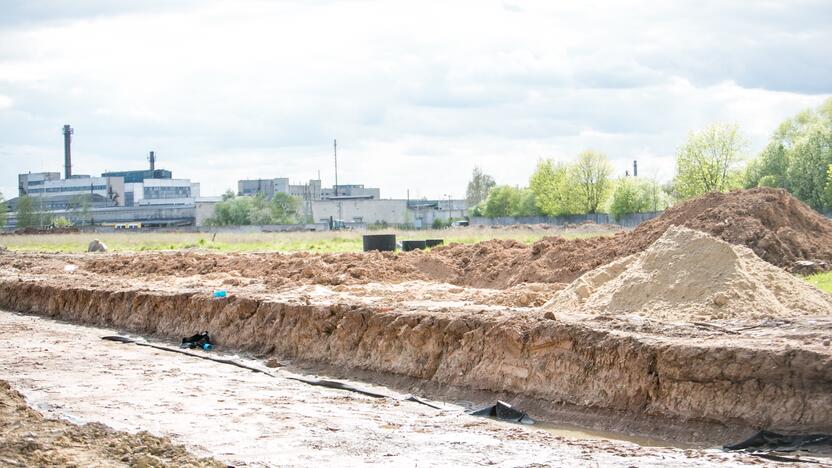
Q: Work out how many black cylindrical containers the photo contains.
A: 3